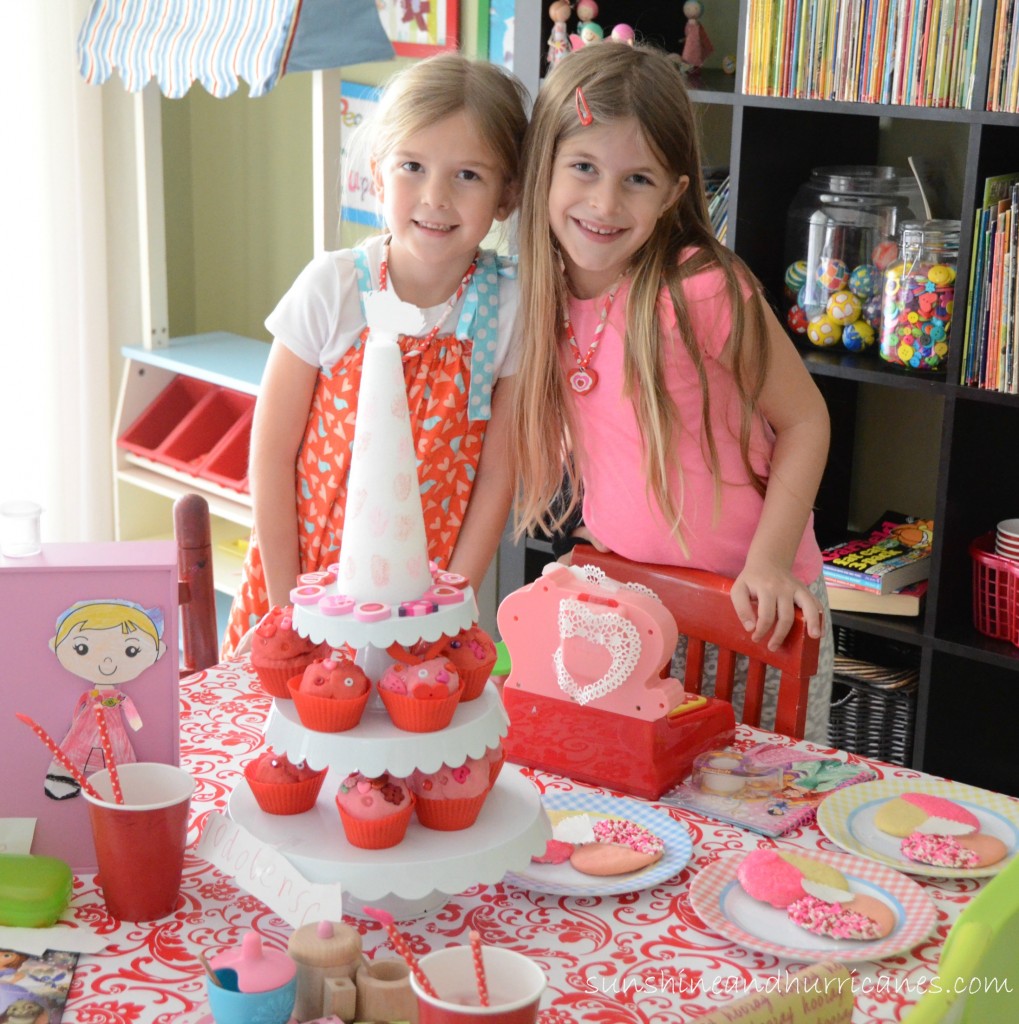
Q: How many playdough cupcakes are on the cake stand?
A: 8